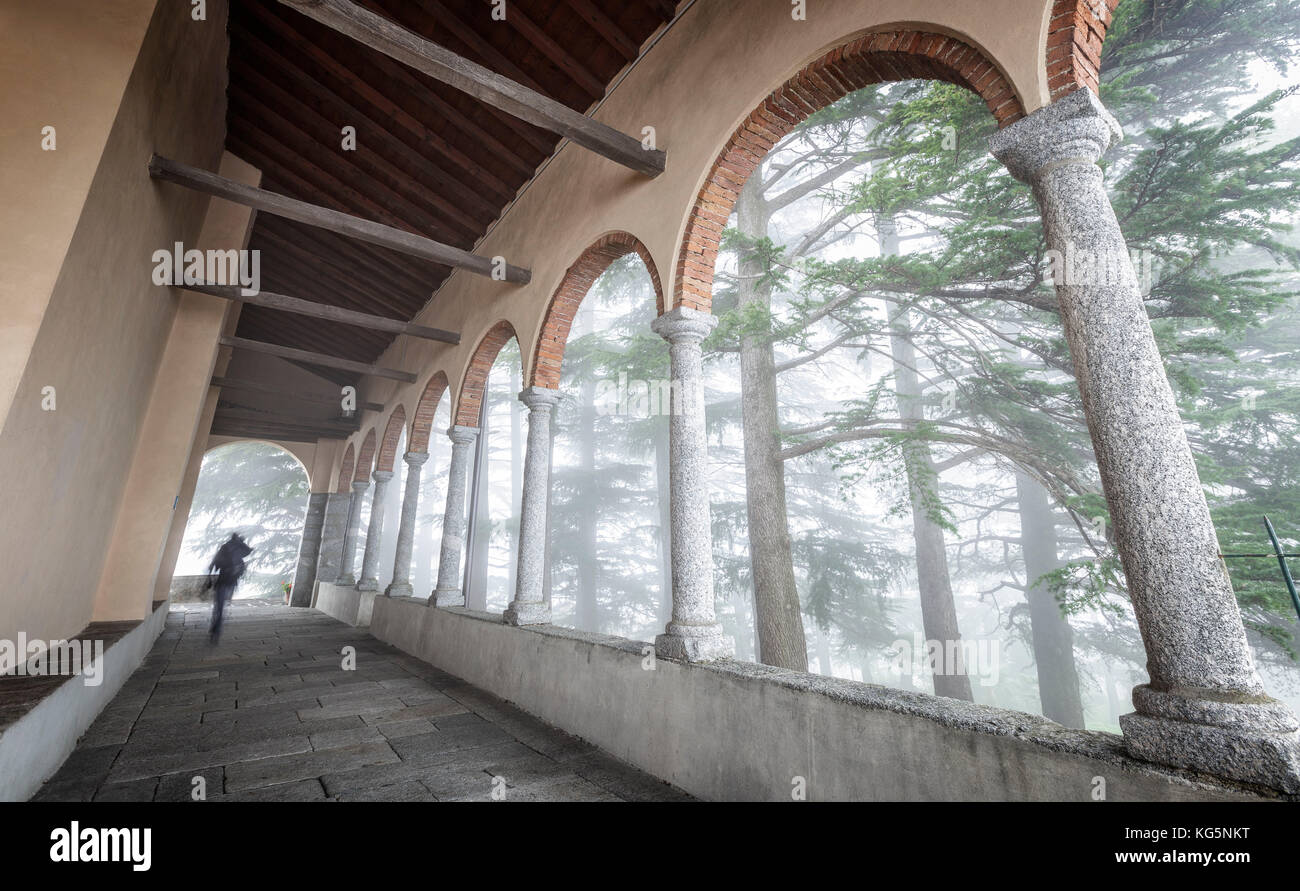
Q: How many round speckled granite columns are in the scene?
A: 7